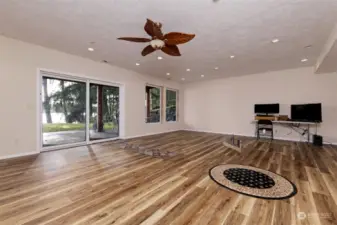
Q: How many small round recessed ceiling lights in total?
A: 11